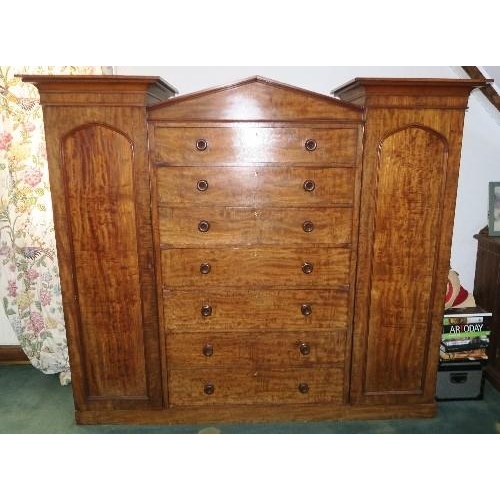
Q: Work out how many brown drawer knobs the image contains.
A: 14